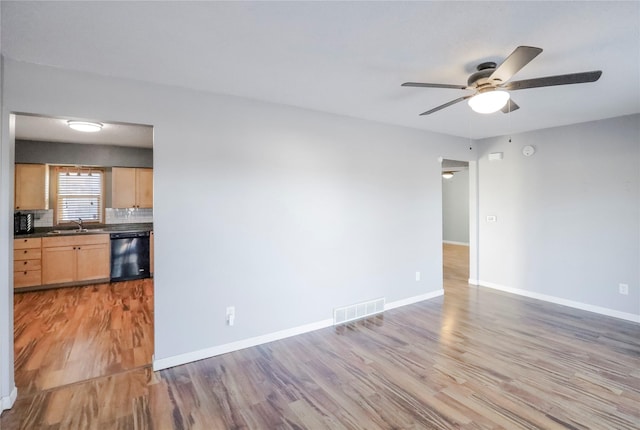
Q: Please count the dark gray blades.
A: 5